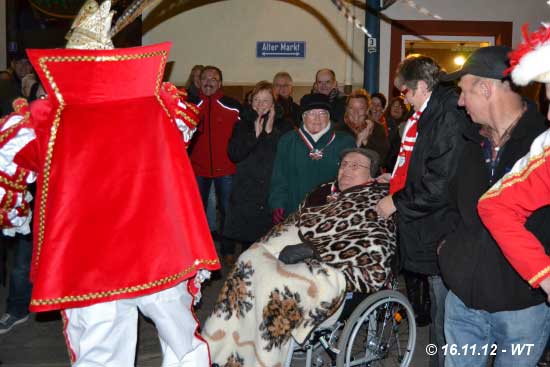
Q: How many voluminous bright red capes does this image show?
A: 1